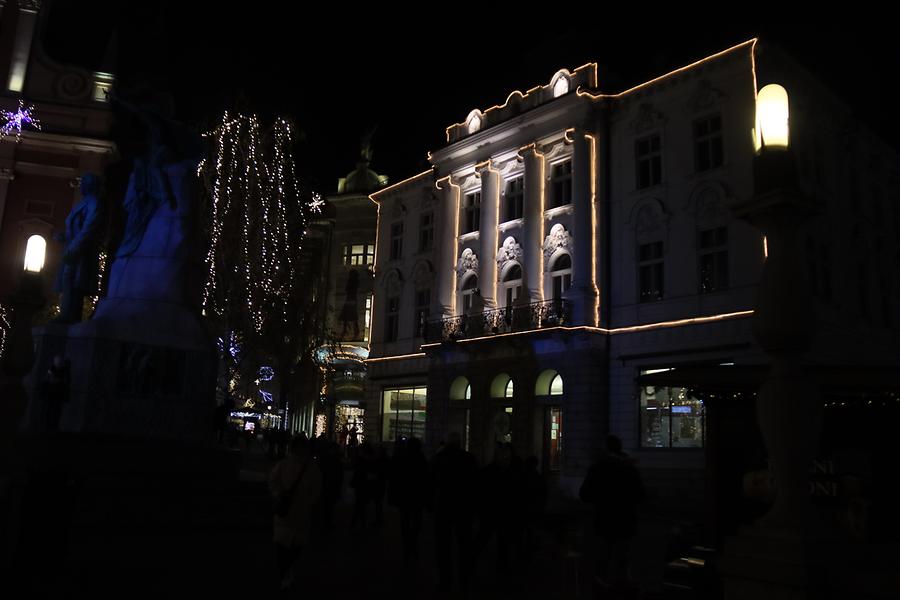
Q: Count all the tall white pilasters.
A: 4